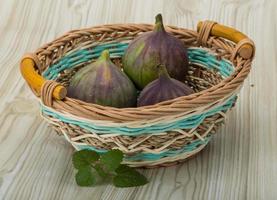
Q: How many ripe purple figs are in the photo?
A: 3